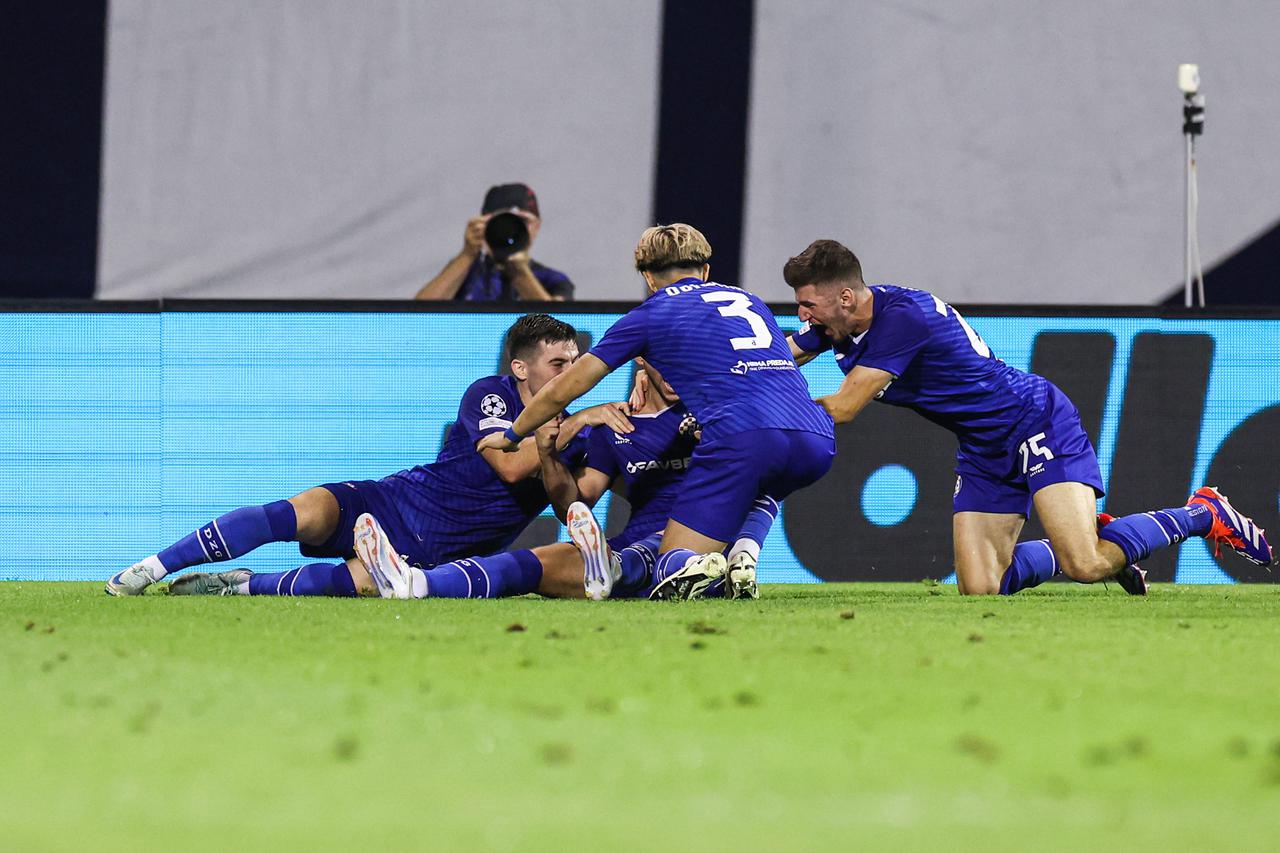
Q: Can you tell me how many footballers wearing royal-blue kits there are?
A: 4